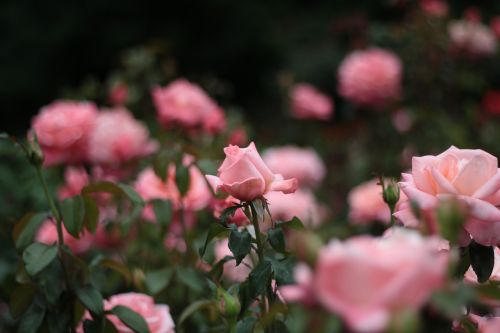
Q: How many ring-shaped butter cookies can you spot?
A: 0